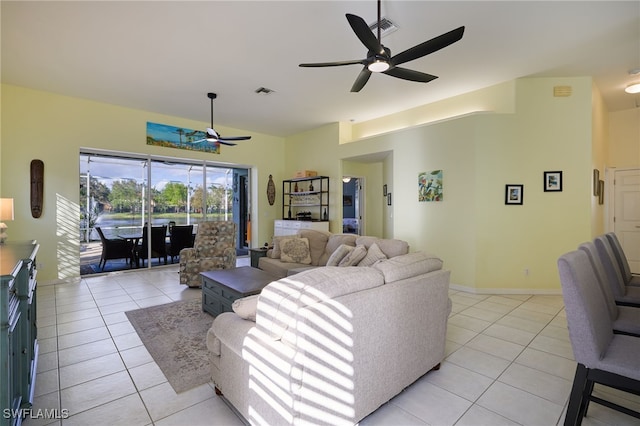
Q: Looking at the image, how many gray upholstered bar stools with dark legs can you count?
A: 4